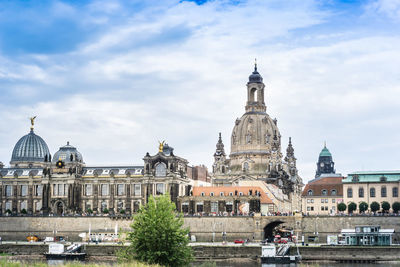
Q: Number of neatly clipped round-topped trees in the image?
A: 6